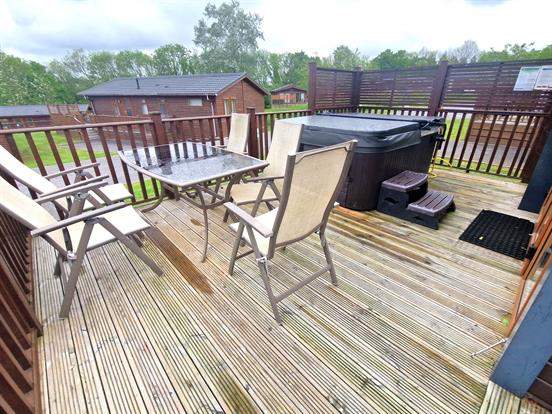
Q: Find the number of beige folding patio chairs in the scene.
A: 5